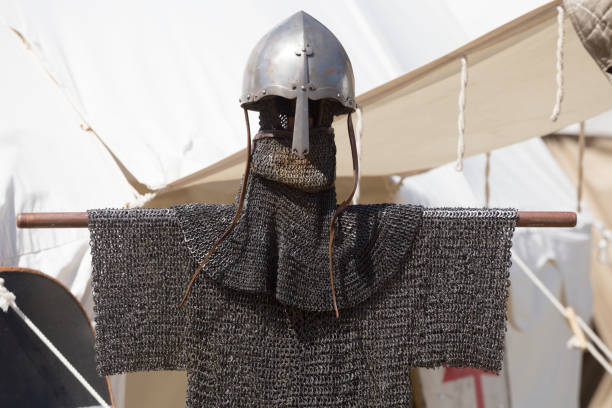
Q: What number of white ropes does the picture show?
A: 5